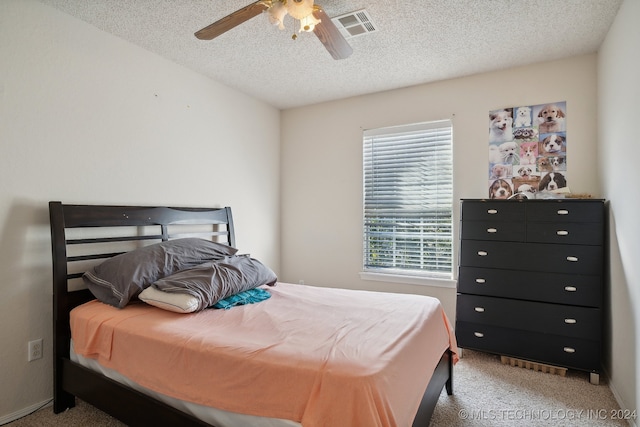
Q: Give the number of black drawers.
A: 8